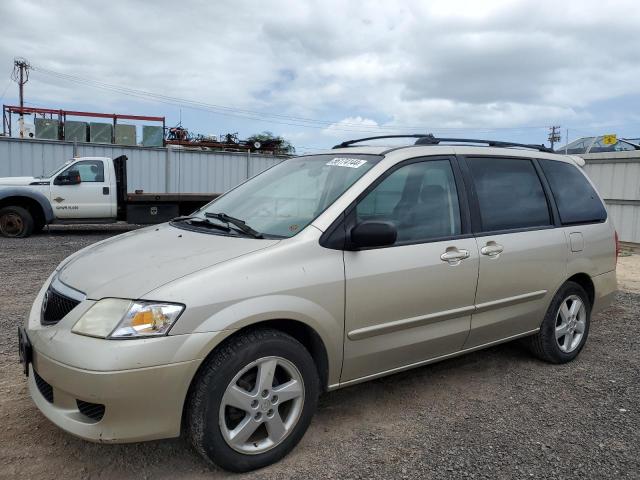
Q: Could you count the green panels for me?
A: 5